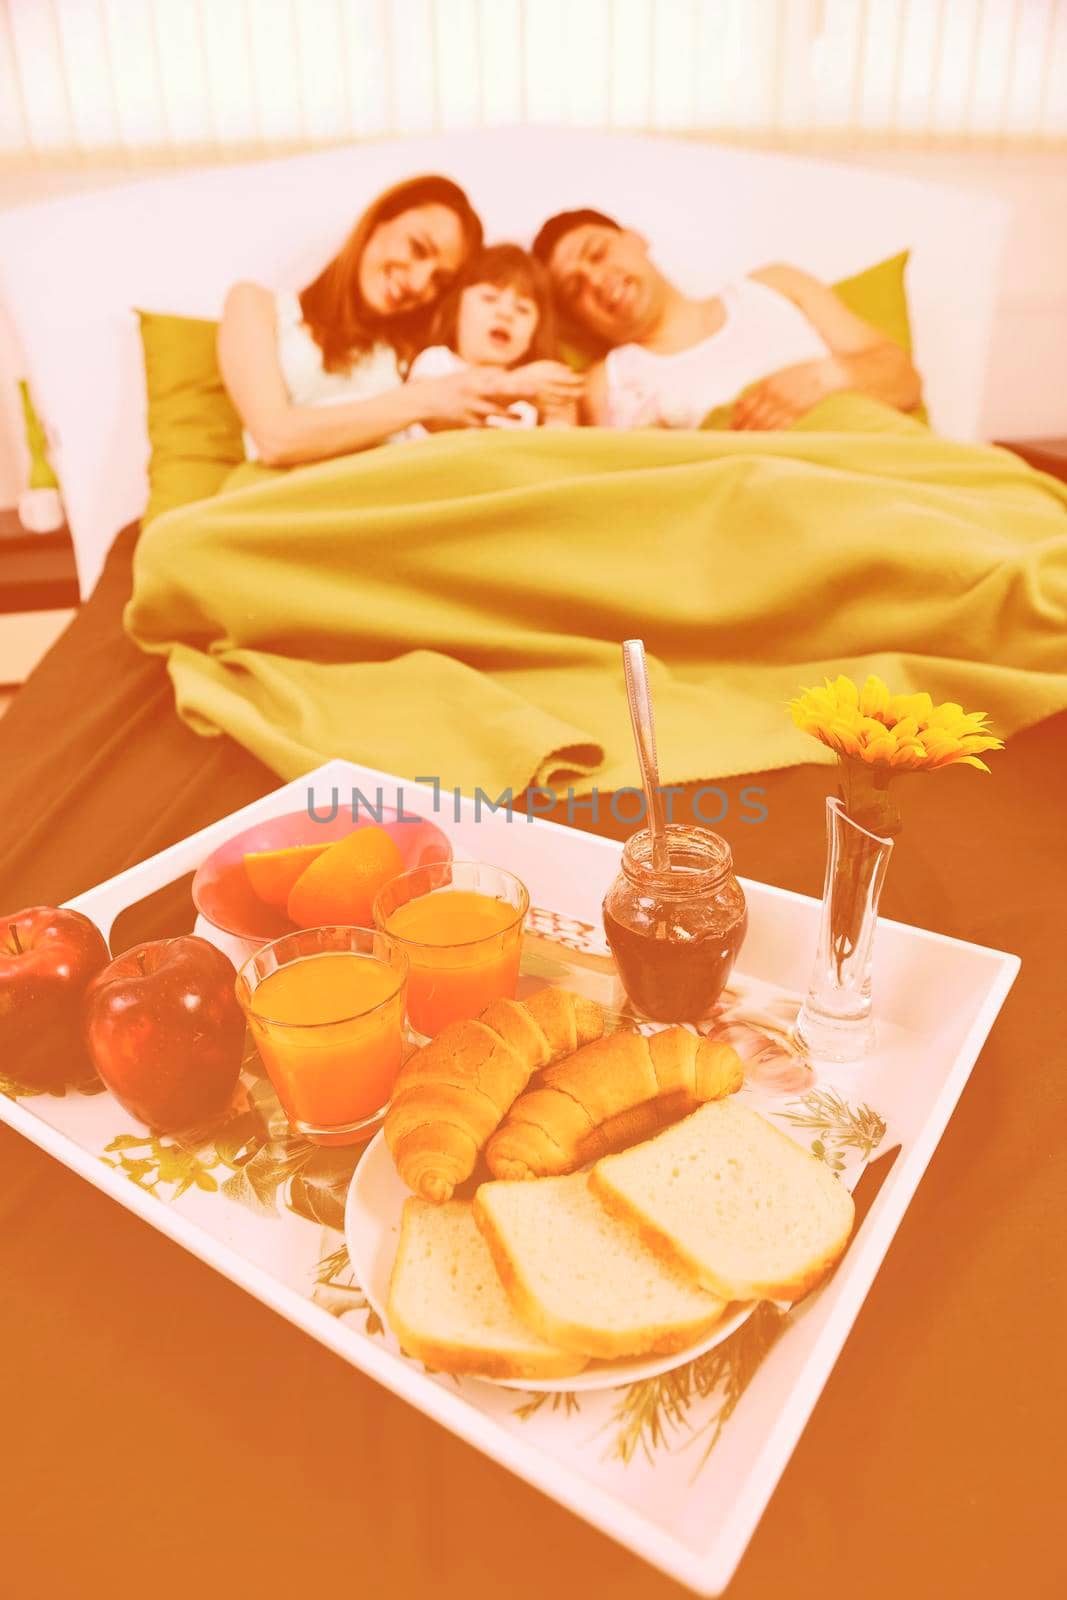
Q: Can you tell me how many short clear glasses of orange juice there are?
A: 2